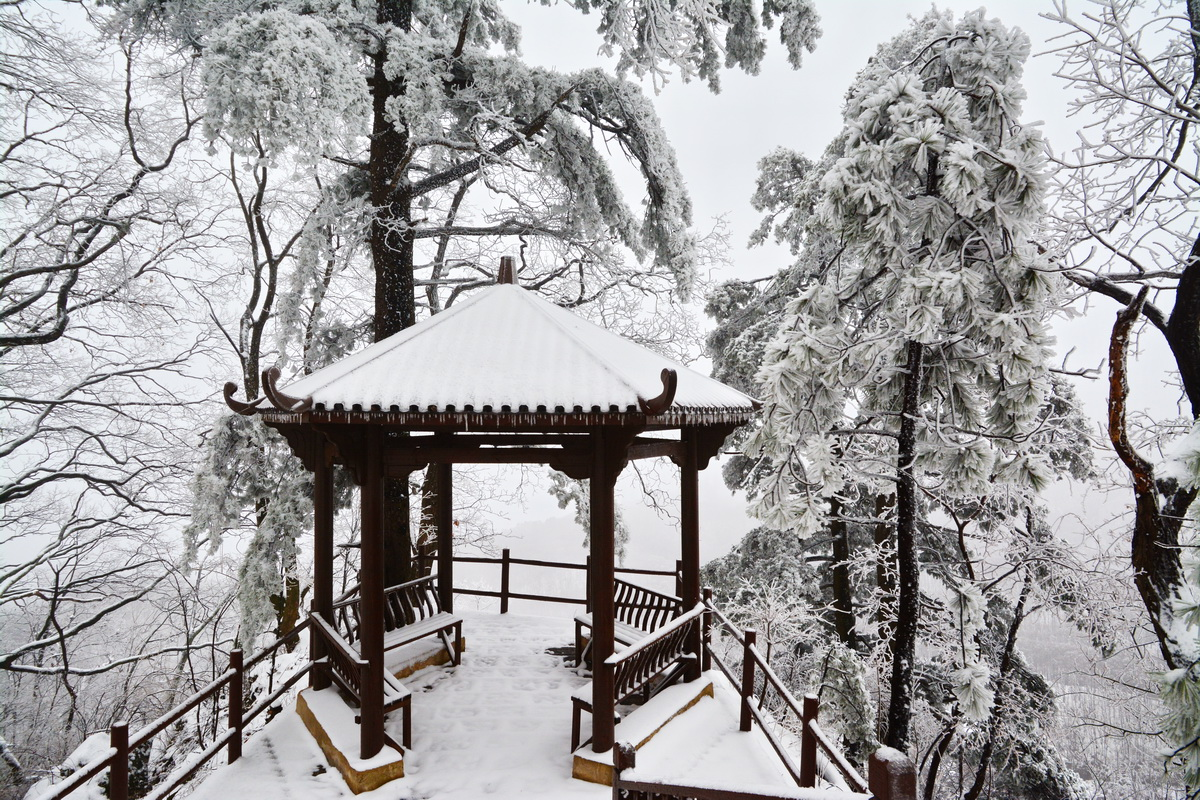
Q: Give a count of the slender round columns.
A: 5